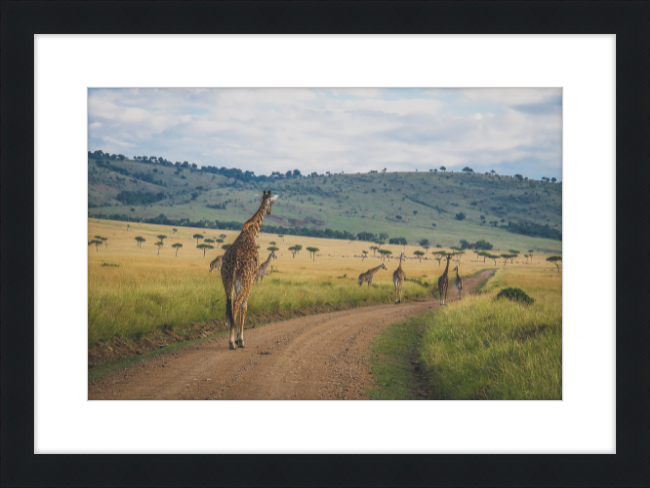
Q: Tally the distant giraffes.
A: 6